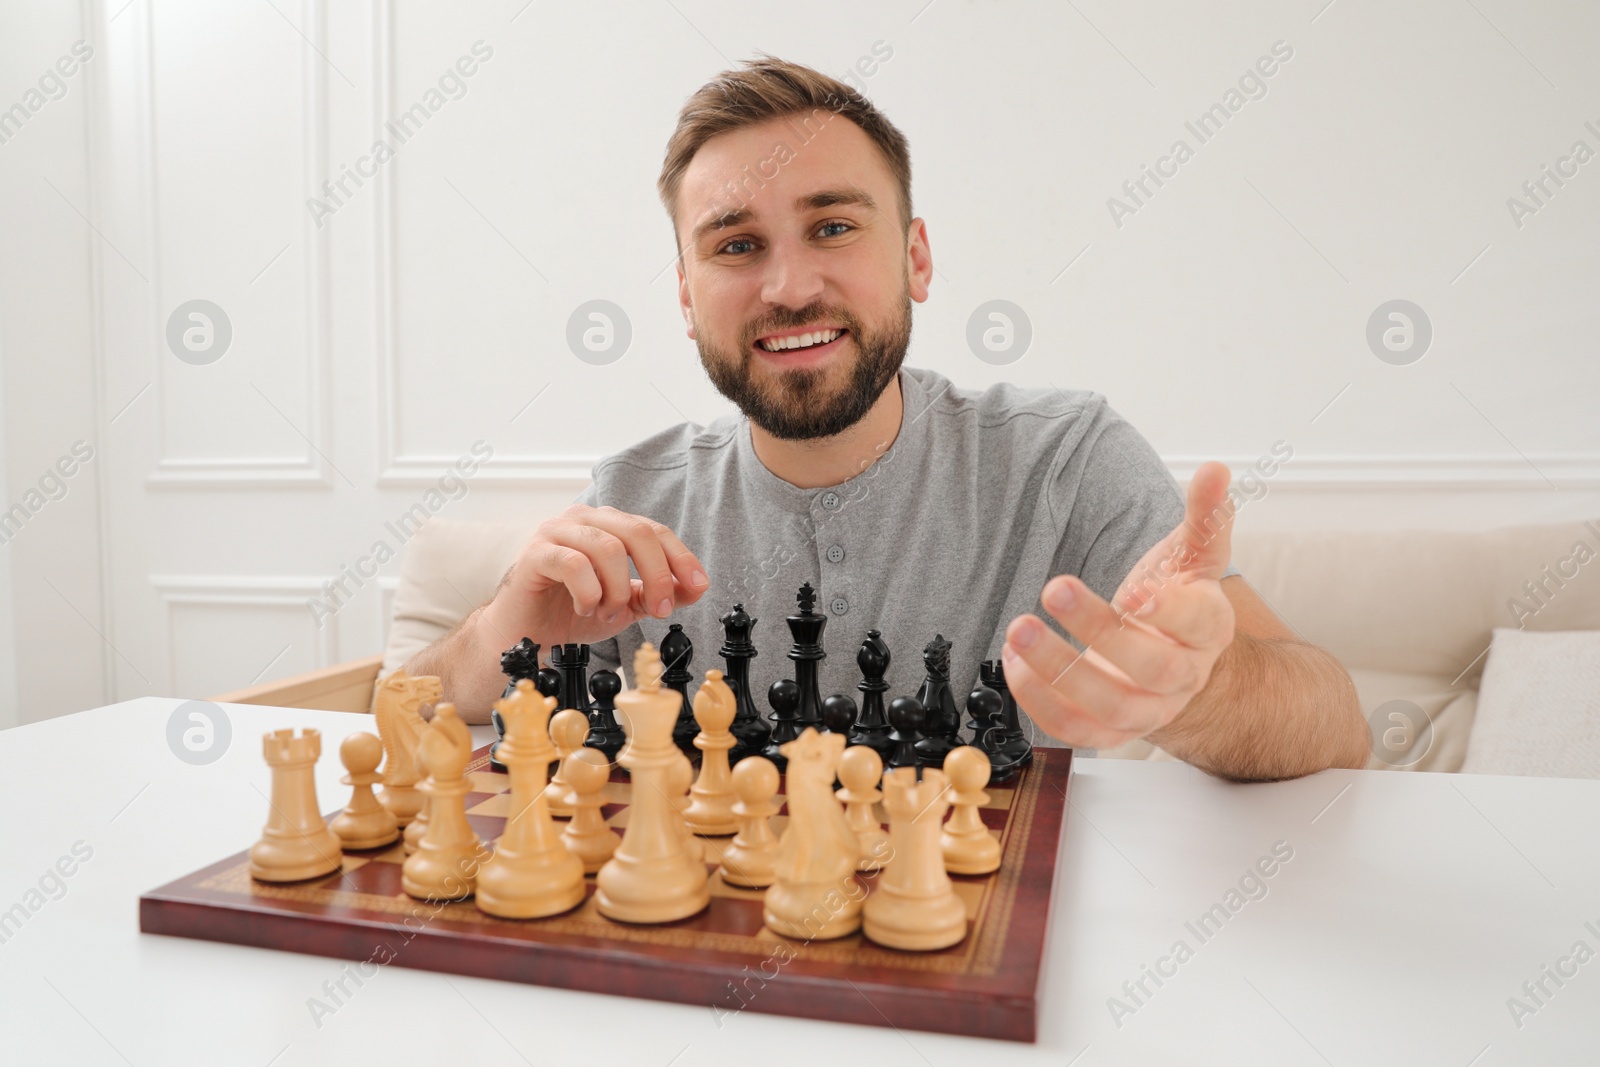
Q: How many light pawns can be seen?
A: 8